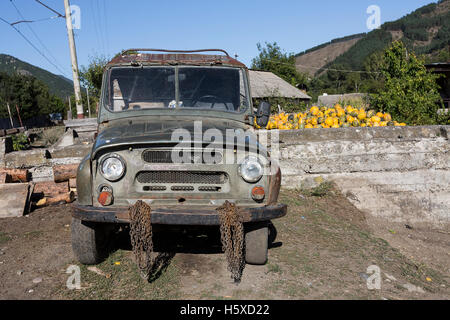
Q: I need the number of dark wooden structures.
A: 1